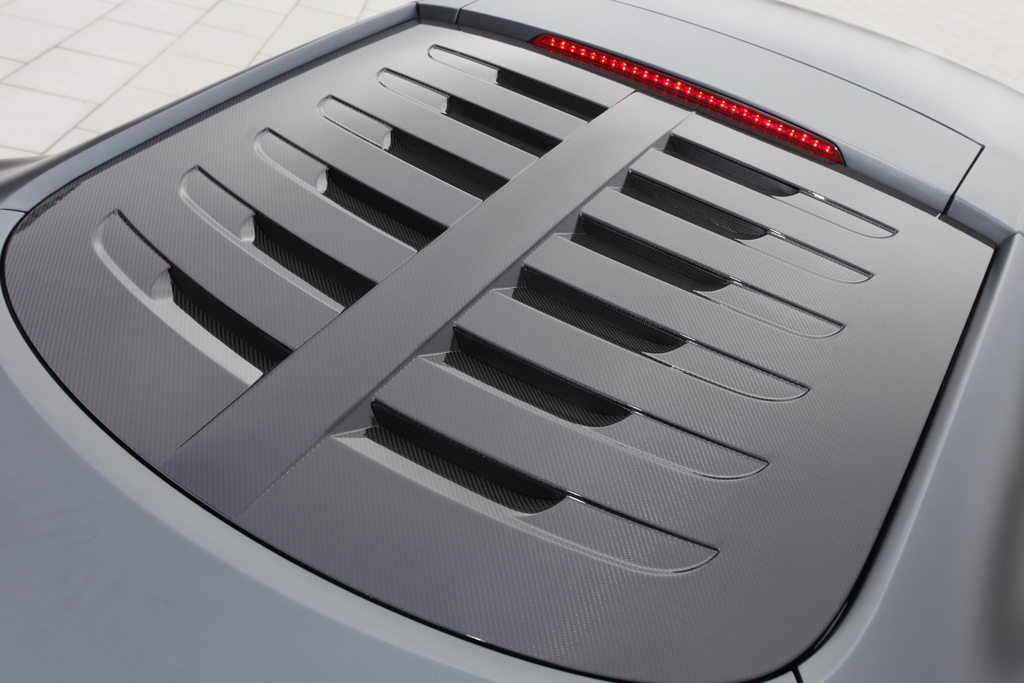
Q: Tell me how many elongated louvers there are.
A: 12